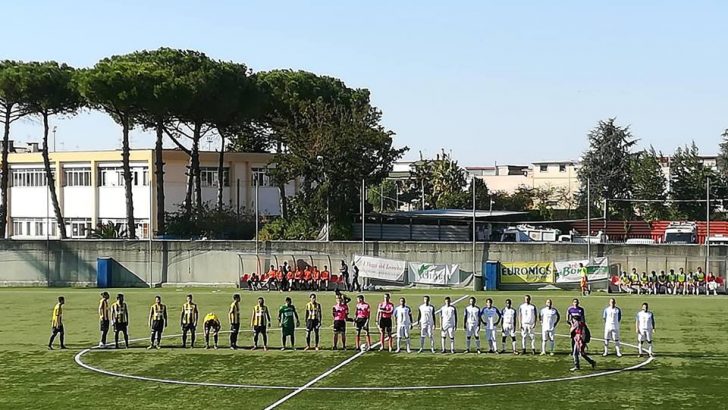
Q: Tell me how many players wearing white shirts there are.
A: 10